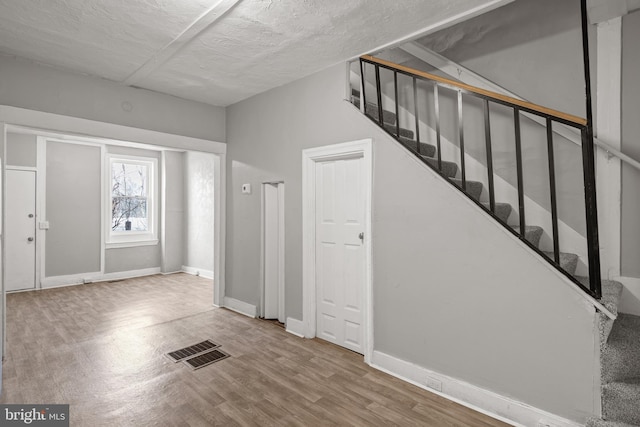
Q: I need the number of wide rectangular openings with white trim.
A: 1